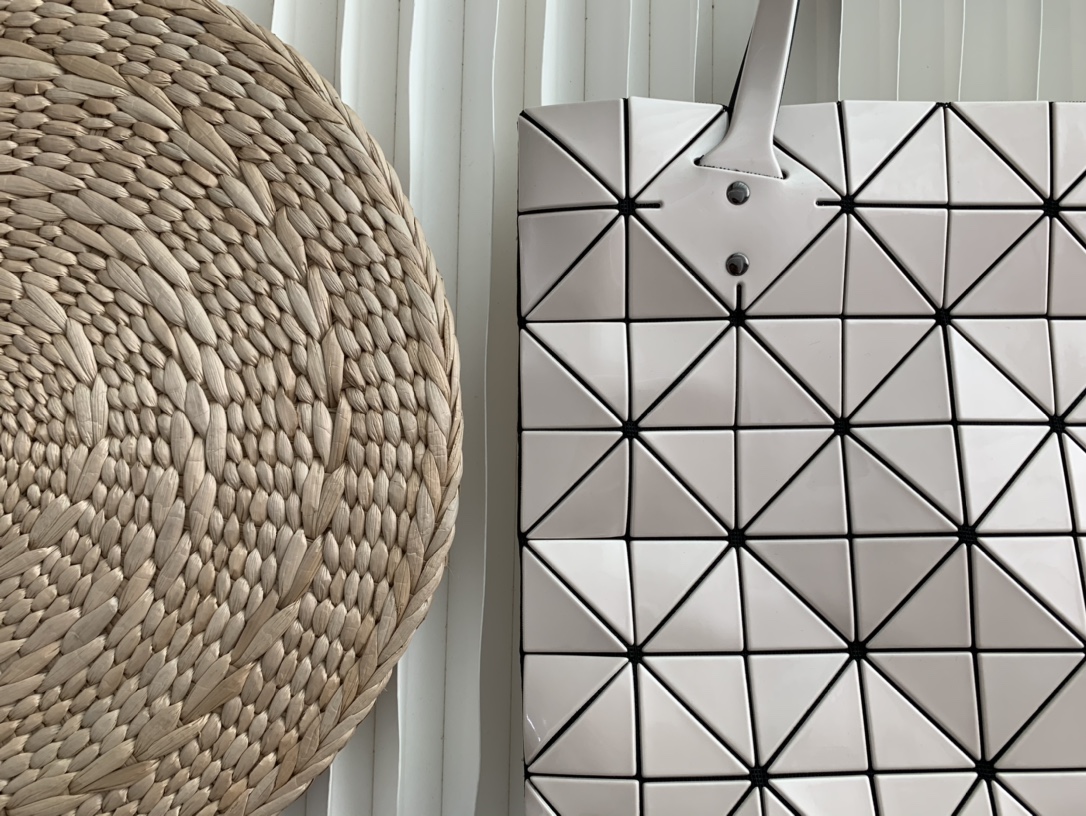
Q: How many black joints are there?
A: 14